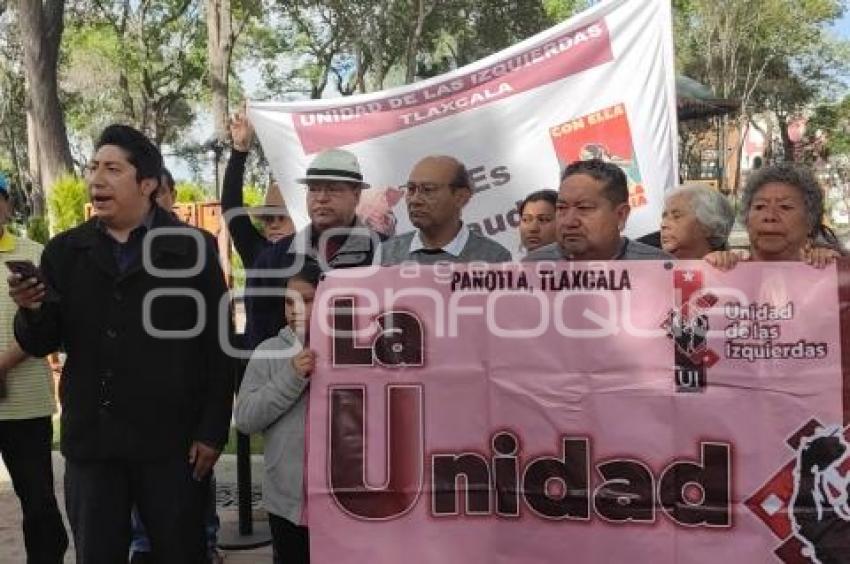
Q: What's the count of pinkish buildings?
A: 1